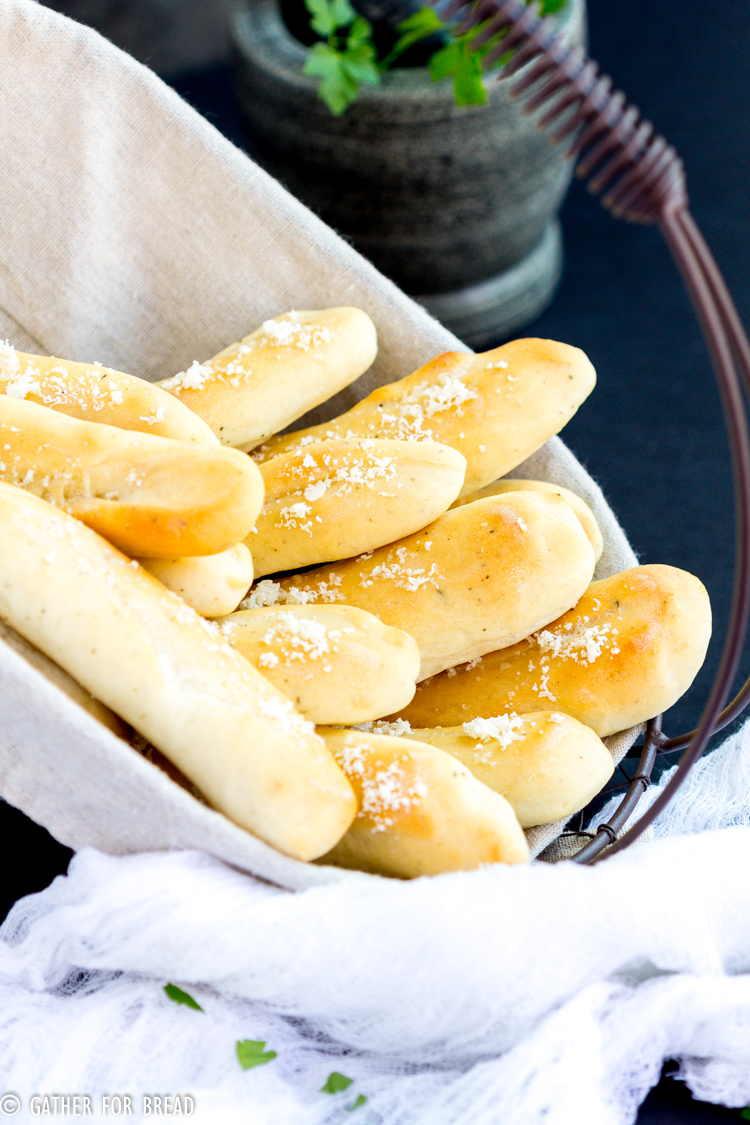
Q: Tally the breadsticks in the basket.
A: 13